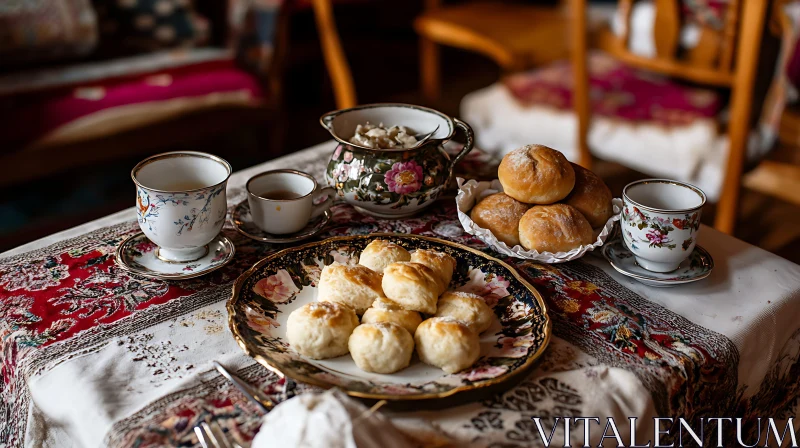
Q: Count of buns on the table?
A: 13